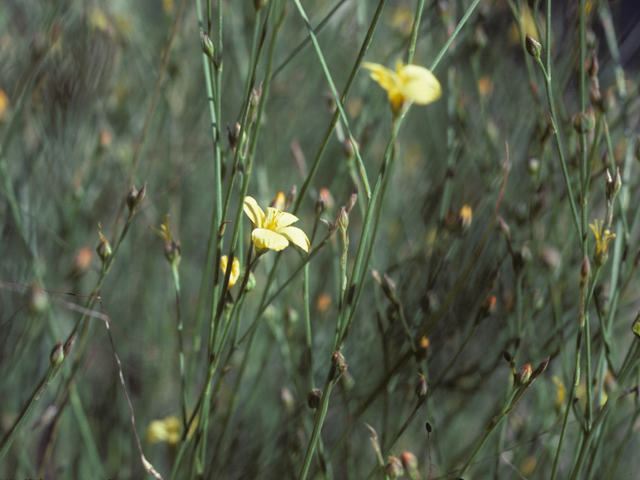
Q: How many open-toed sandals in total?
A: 0